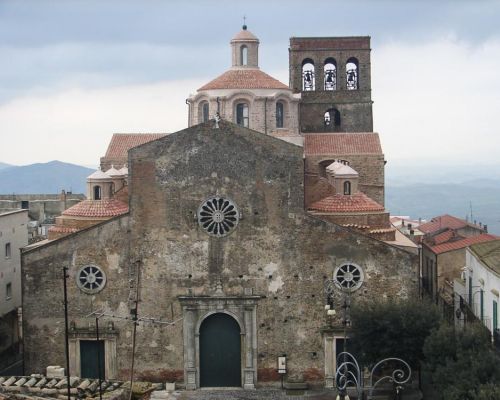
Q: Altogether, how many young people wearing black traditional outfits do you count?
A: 0